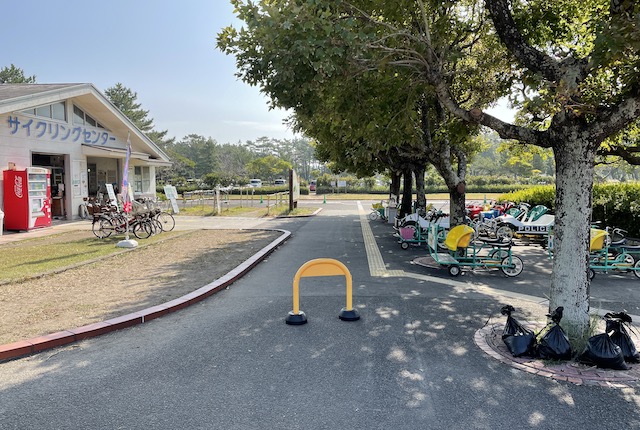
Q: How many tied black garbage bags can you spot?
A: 4